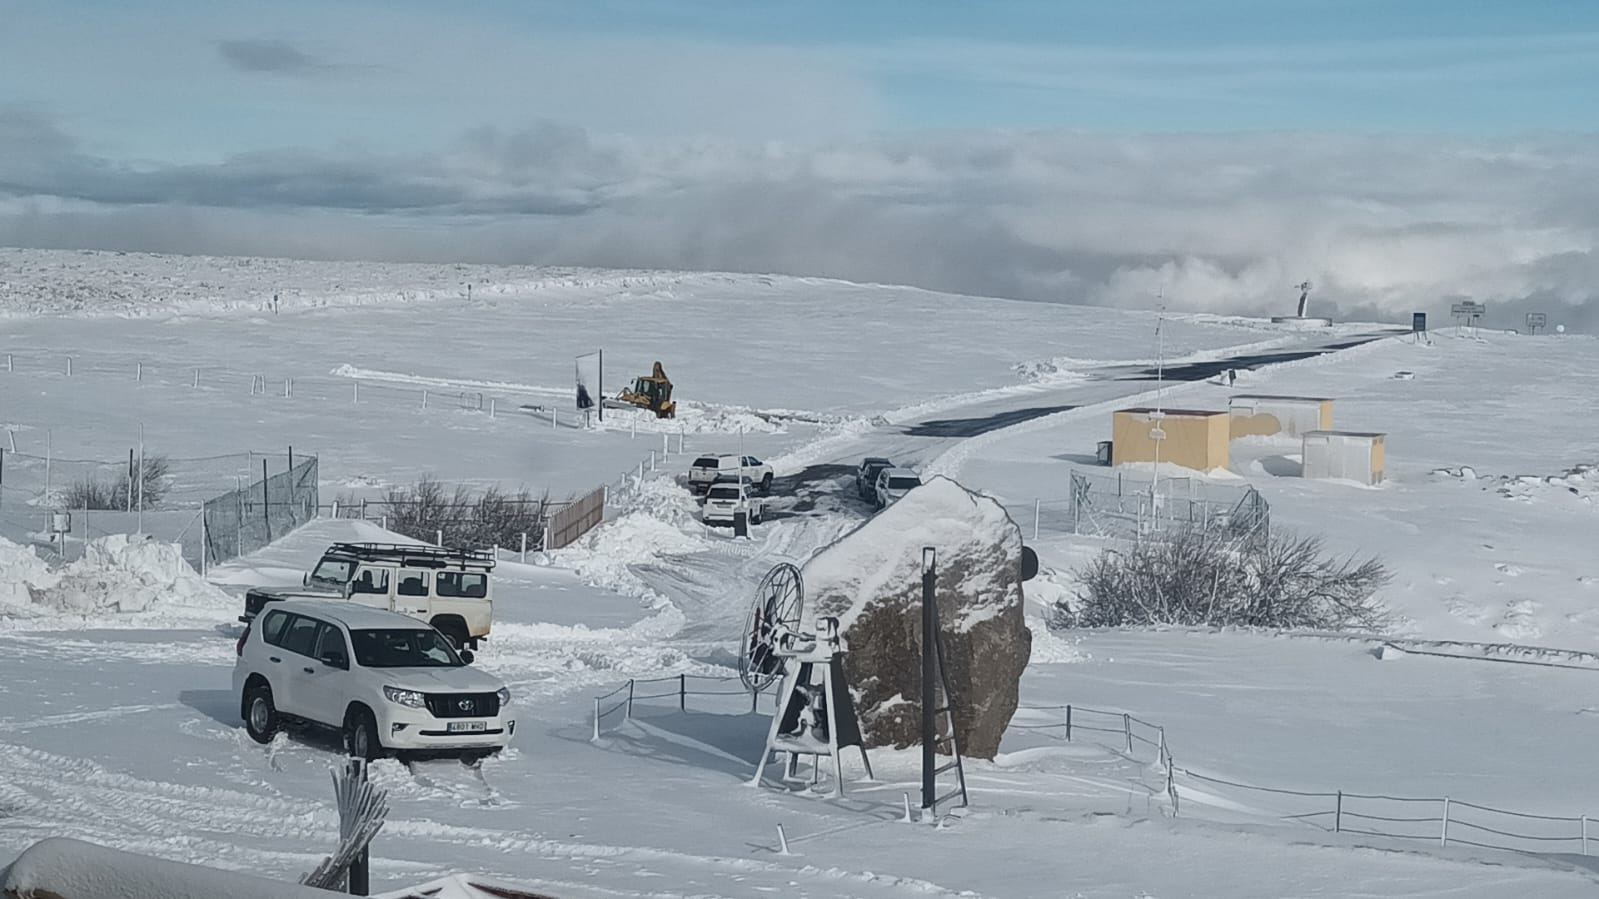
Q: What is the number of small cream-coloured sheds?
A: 3